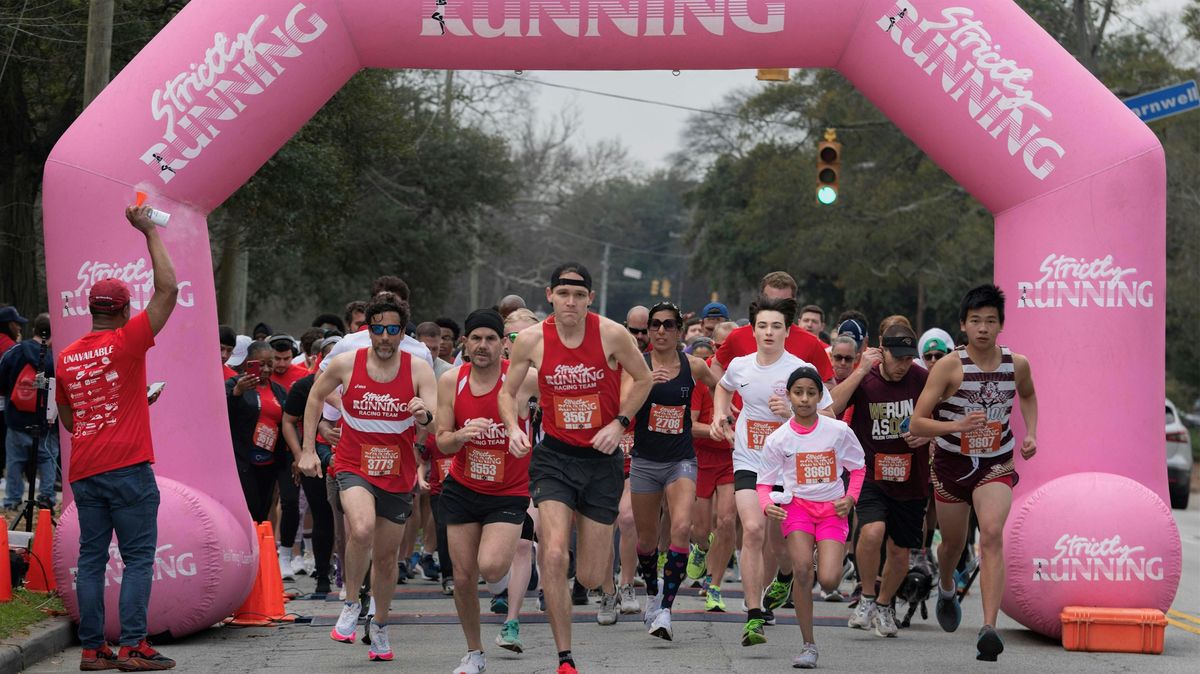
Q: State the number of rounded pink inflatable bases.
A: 2